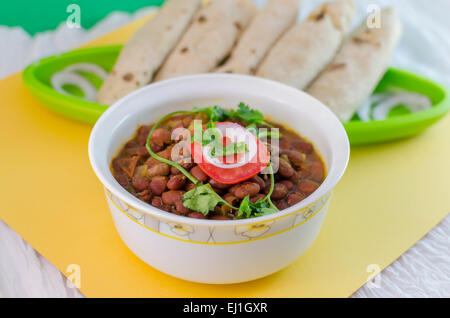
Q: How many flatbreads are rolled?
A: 5